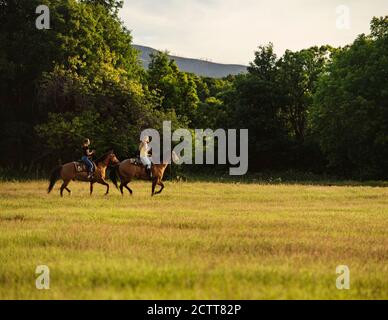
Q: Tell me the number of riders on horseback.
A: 2